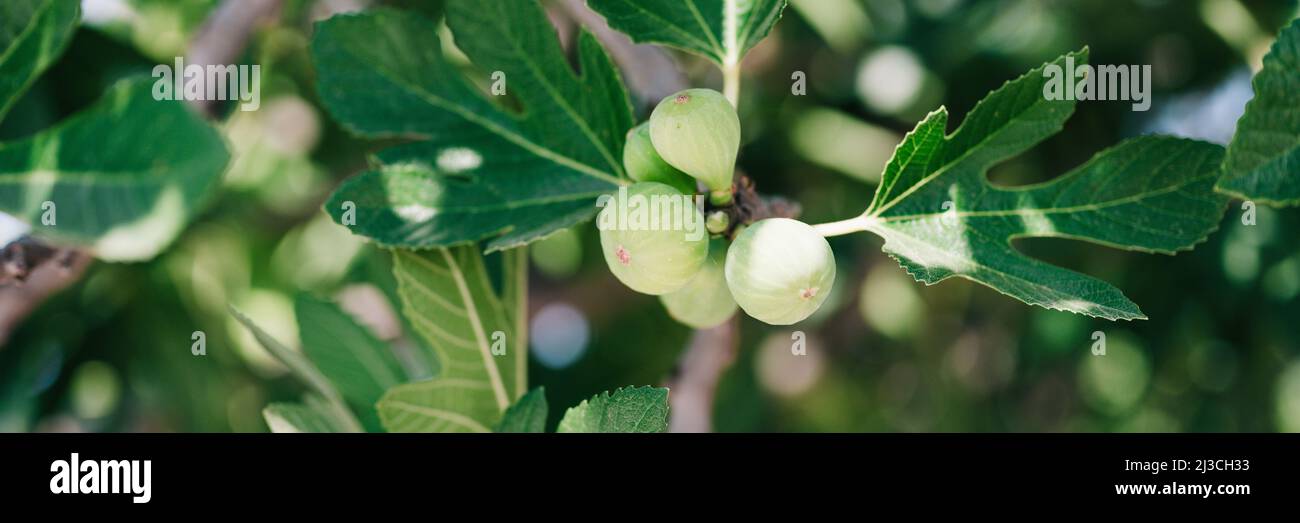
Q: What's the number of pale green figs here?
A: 5